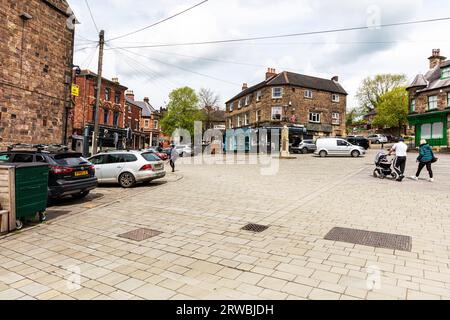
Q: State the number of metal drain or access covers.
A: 3